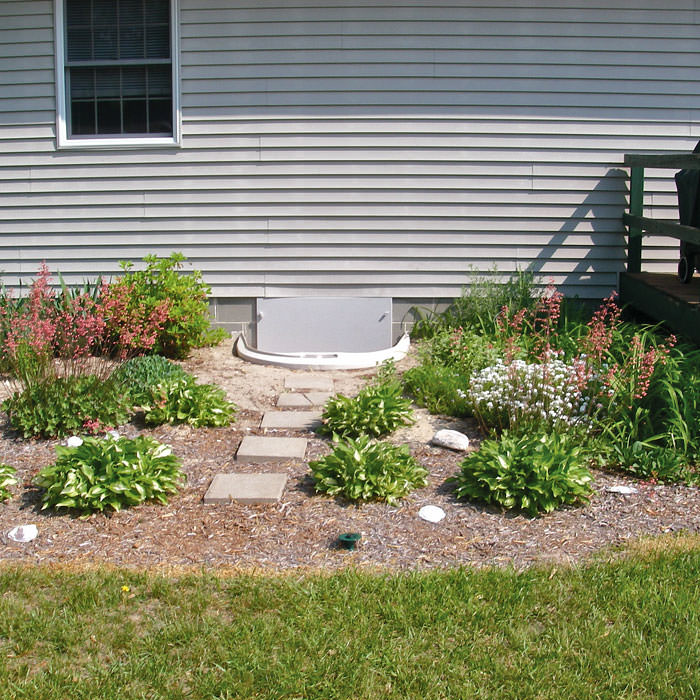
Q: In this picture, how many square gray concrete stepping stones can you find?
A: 5